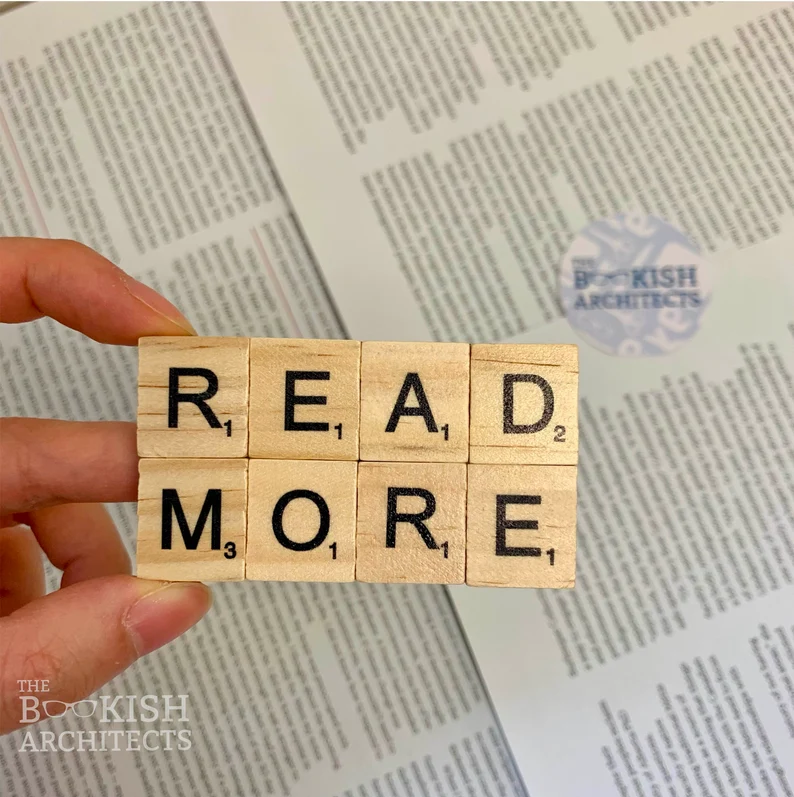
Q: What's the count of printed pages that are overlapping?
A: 2